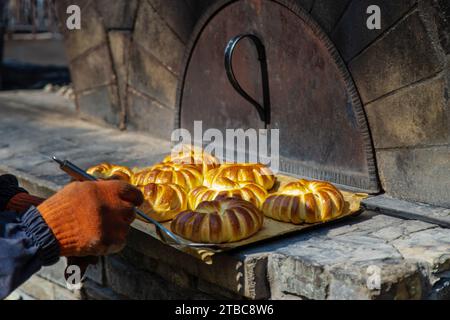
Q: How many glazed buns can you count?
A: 8